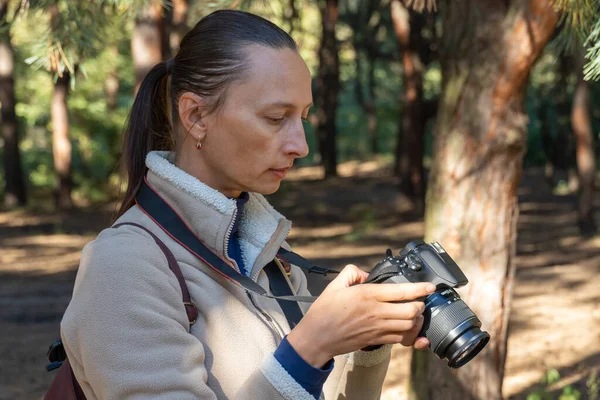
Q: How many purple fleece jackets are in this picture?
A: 0